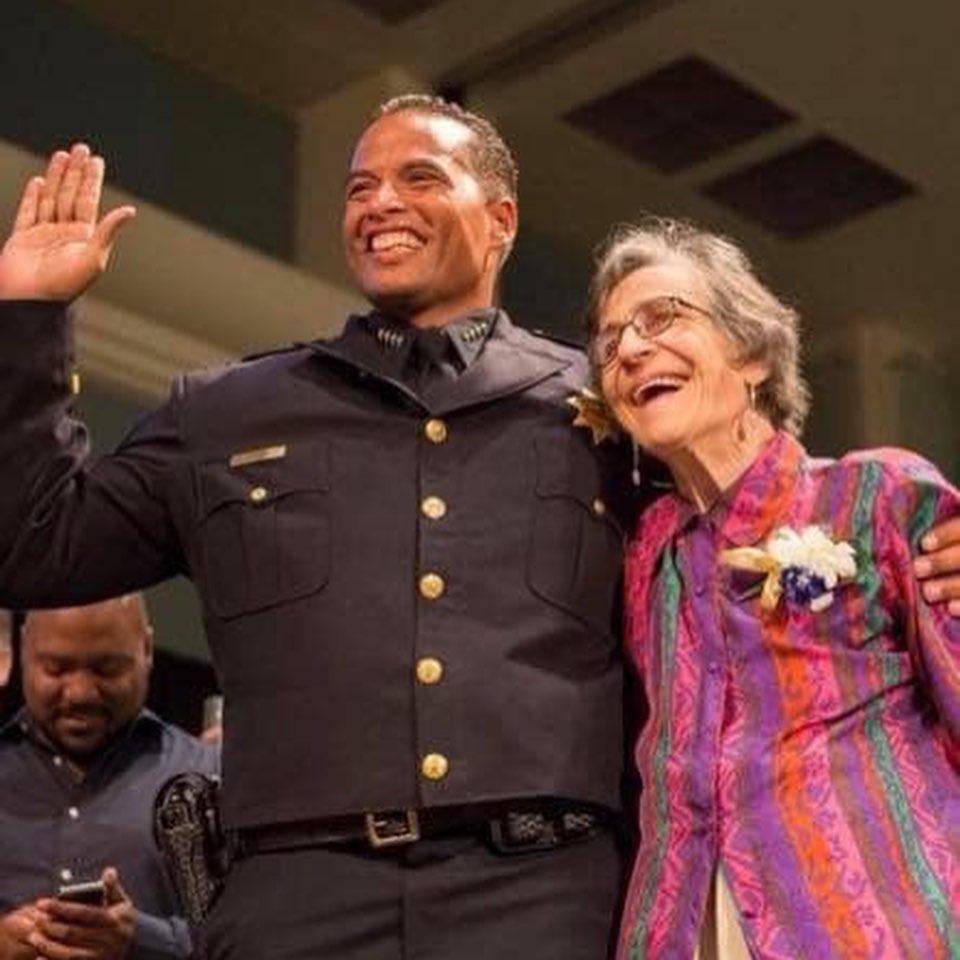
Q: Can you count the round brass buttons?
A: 7